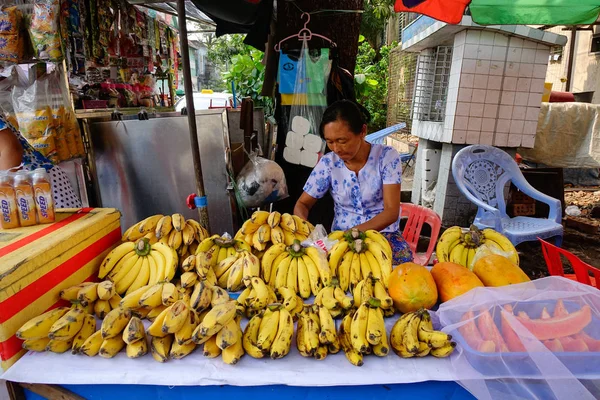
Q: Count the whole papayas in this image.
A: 3